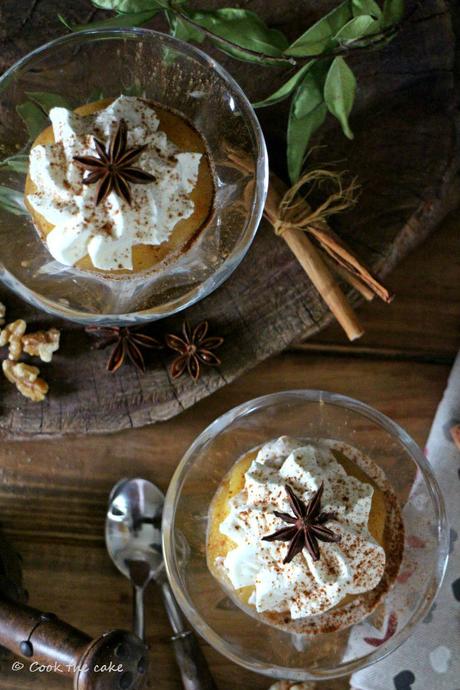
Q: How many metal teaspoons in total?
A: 2